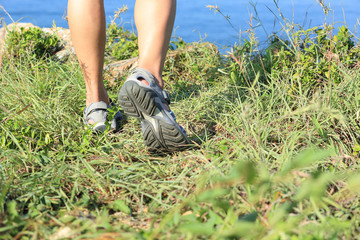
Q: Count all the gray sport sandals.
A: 2